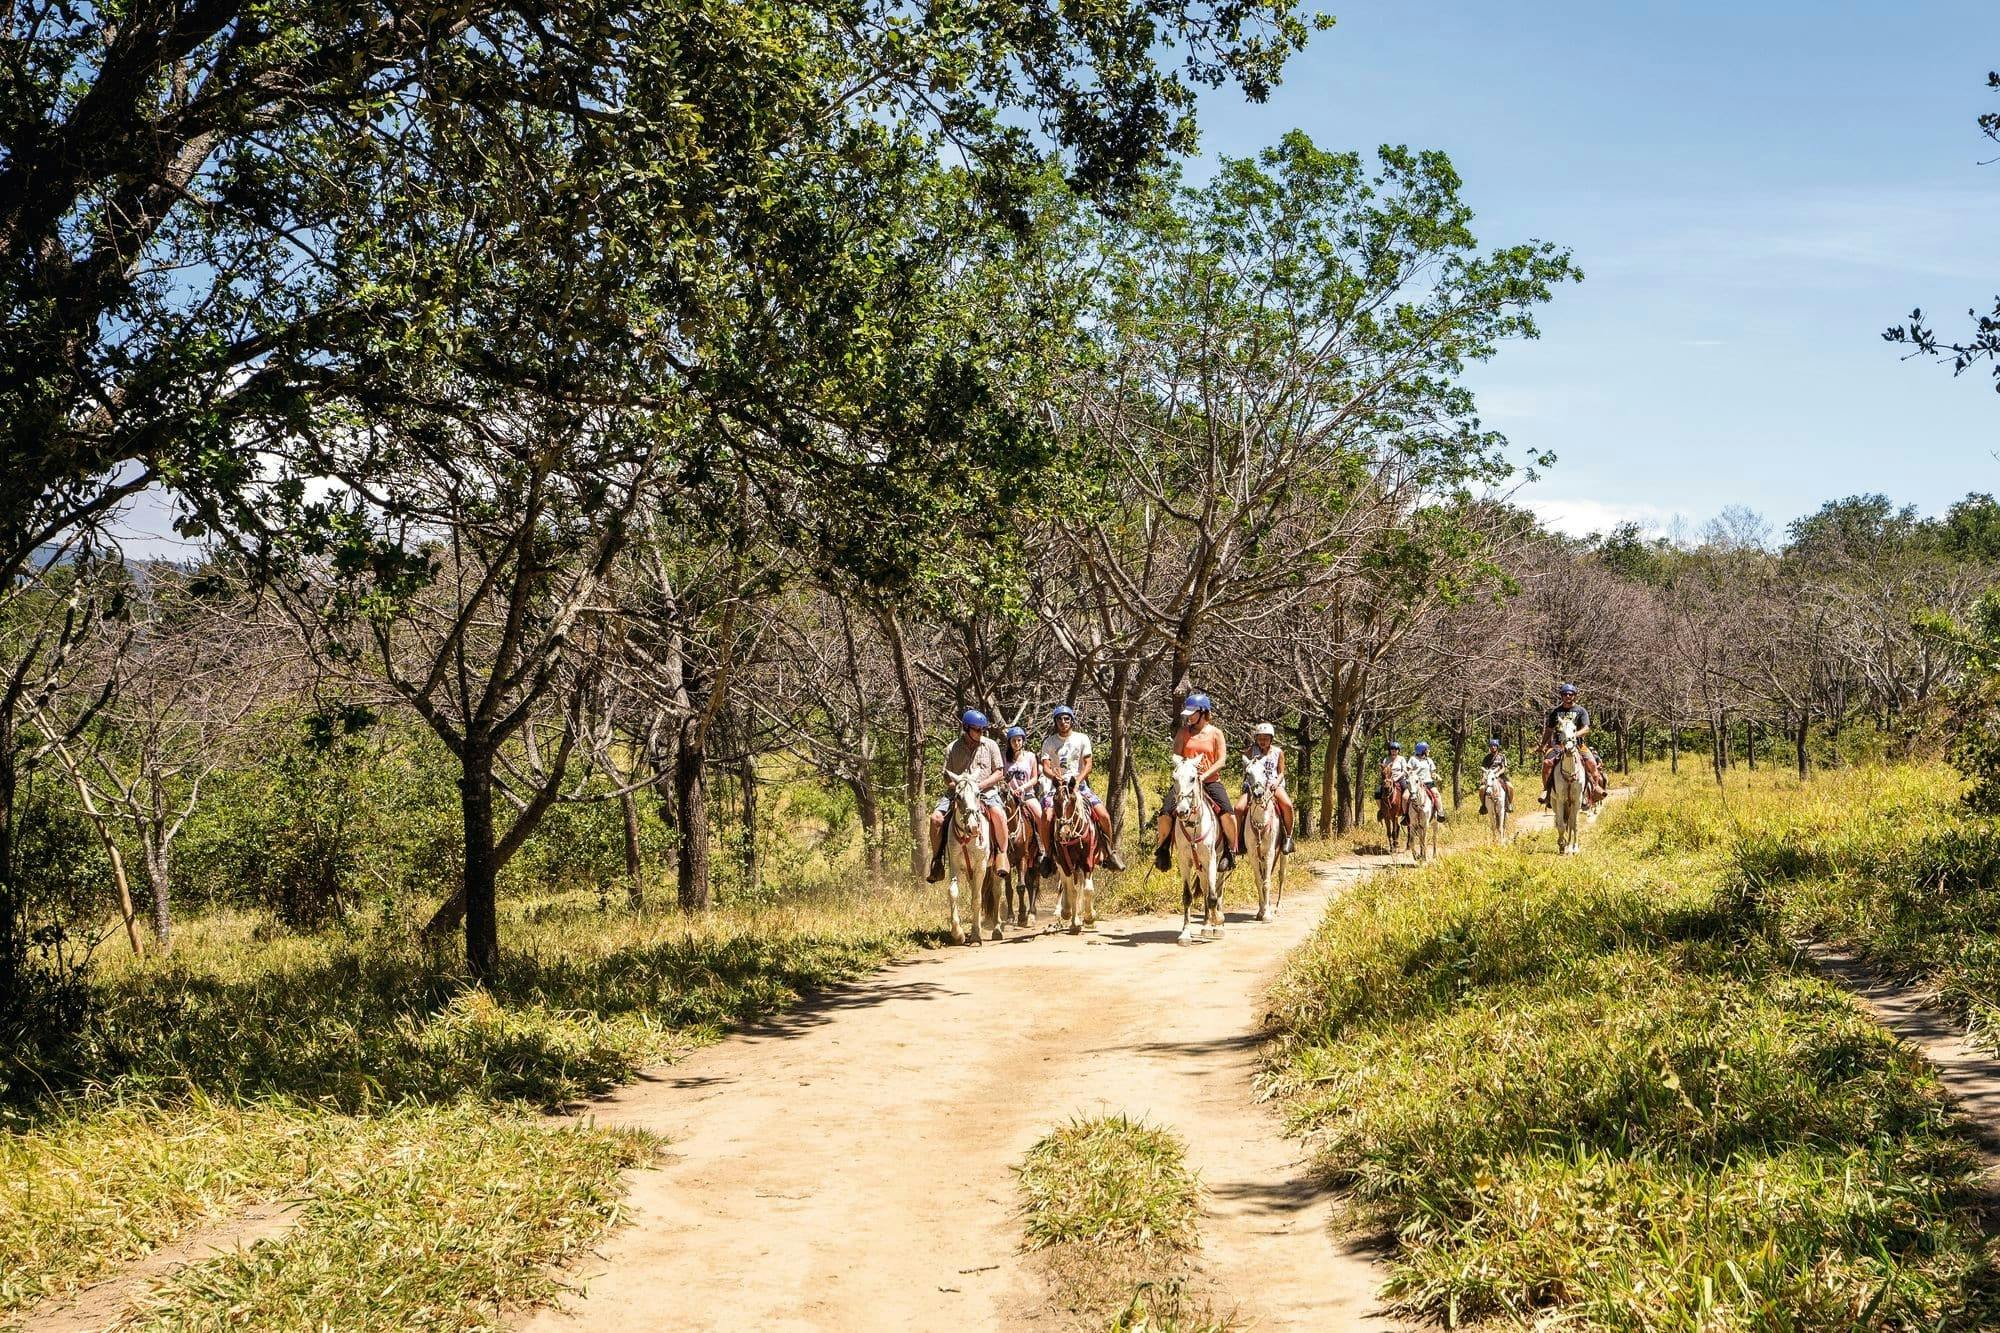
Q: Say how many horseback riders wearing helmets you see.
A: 9